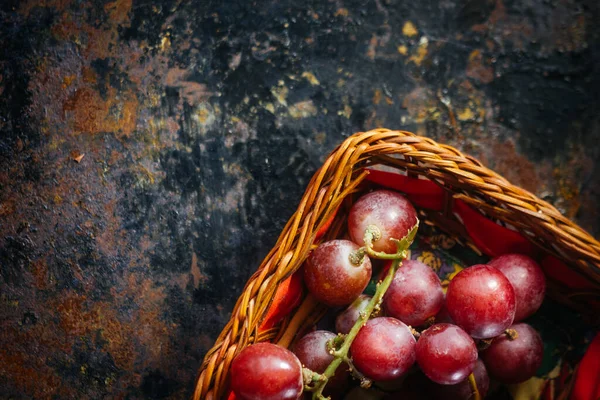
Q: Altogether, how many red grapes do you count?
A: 12